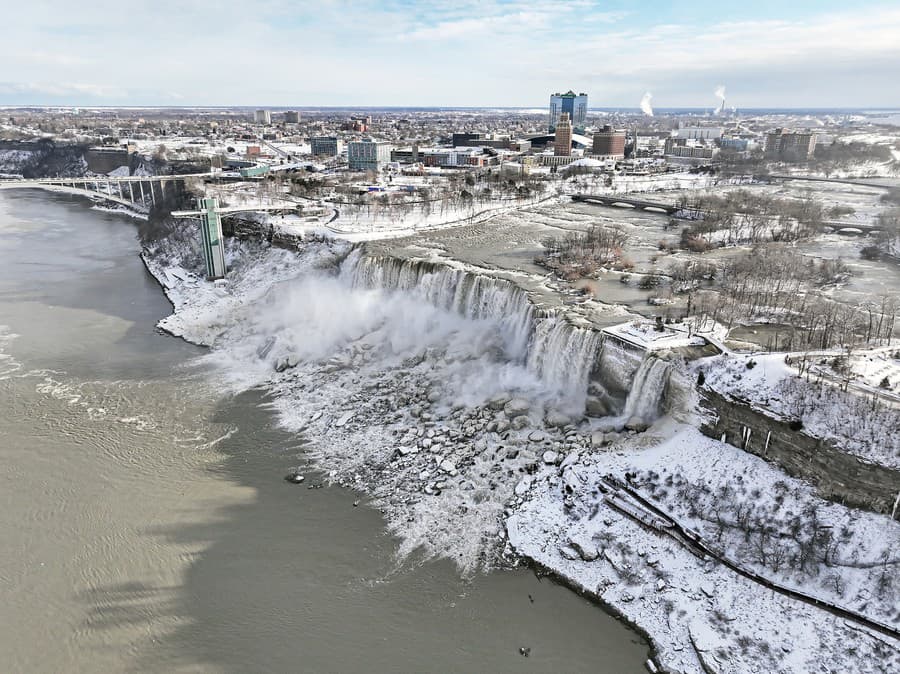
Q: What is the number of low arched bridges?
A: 2